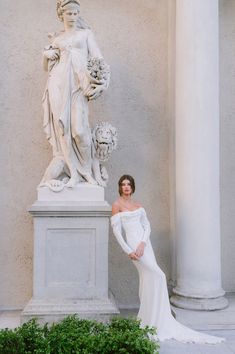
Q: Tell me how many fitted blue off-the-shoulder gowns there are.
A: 0